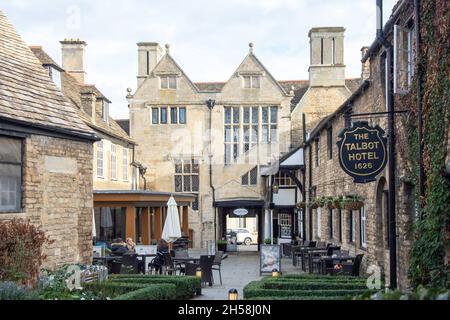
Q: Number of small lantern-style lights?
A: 3